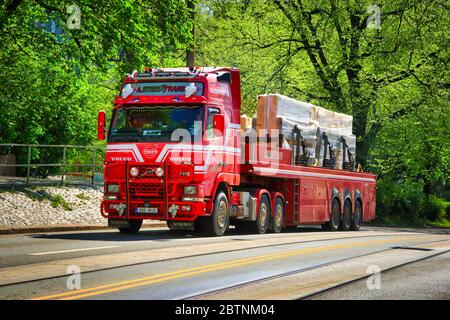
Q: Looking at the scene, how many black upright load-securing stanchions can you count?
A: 3